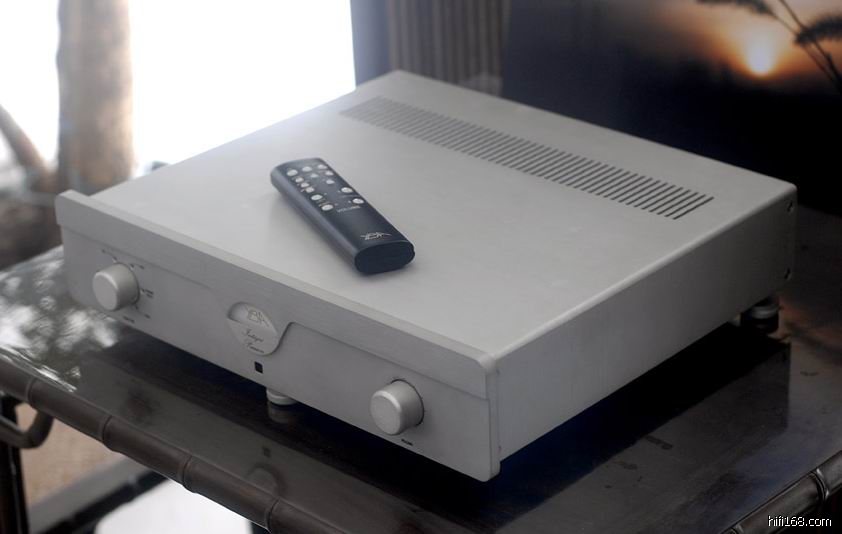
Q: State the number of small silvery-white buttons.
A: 13